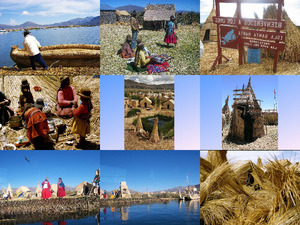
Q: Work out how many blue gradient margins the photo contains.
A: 4